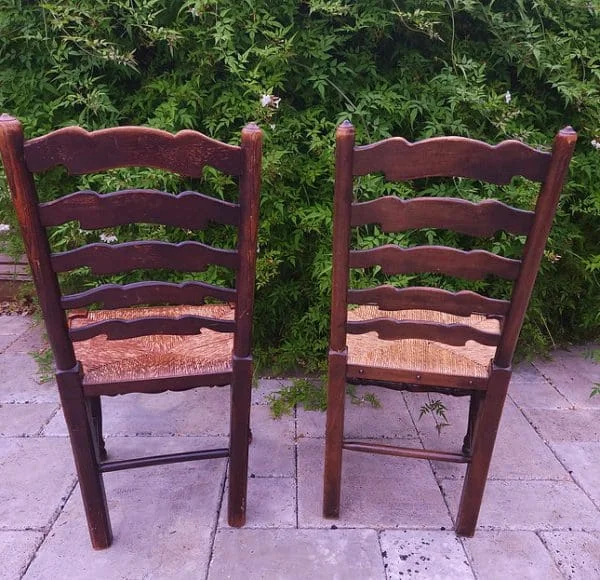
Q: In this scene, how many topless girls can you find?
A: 0